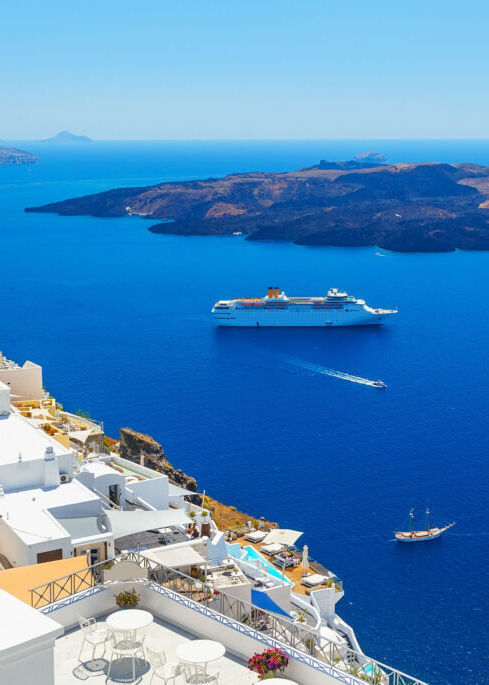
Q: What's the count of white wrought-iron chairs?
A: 4